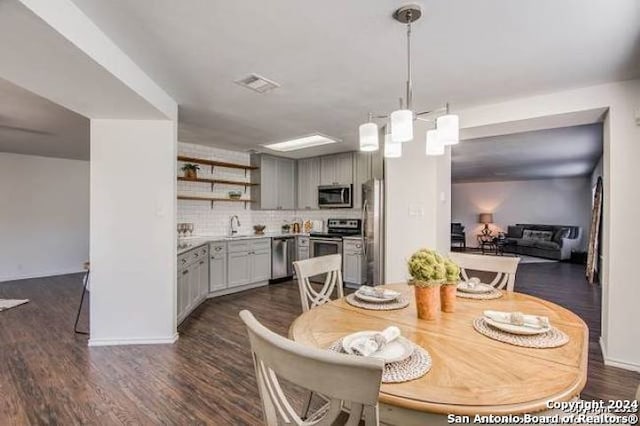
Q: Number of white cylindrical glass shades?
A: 5